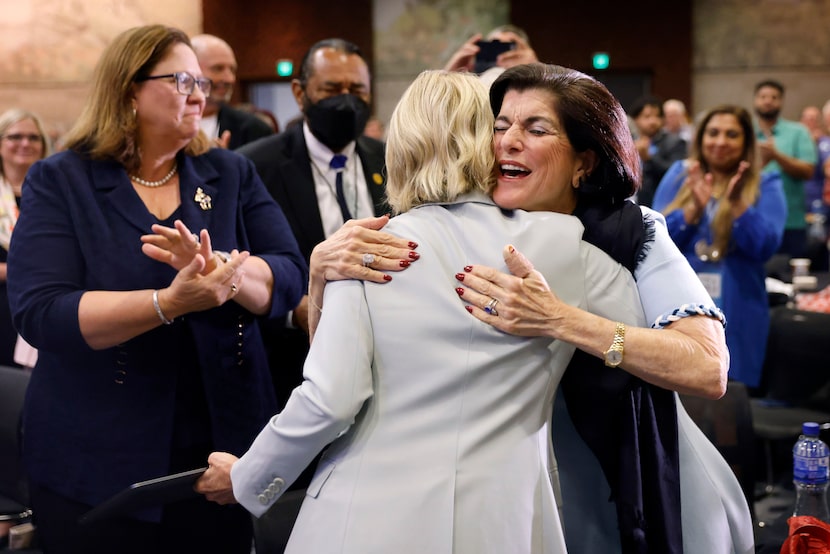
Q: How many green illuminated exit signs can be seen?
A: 2